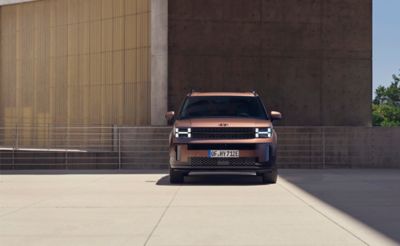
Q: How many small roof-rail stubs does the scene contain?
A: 2